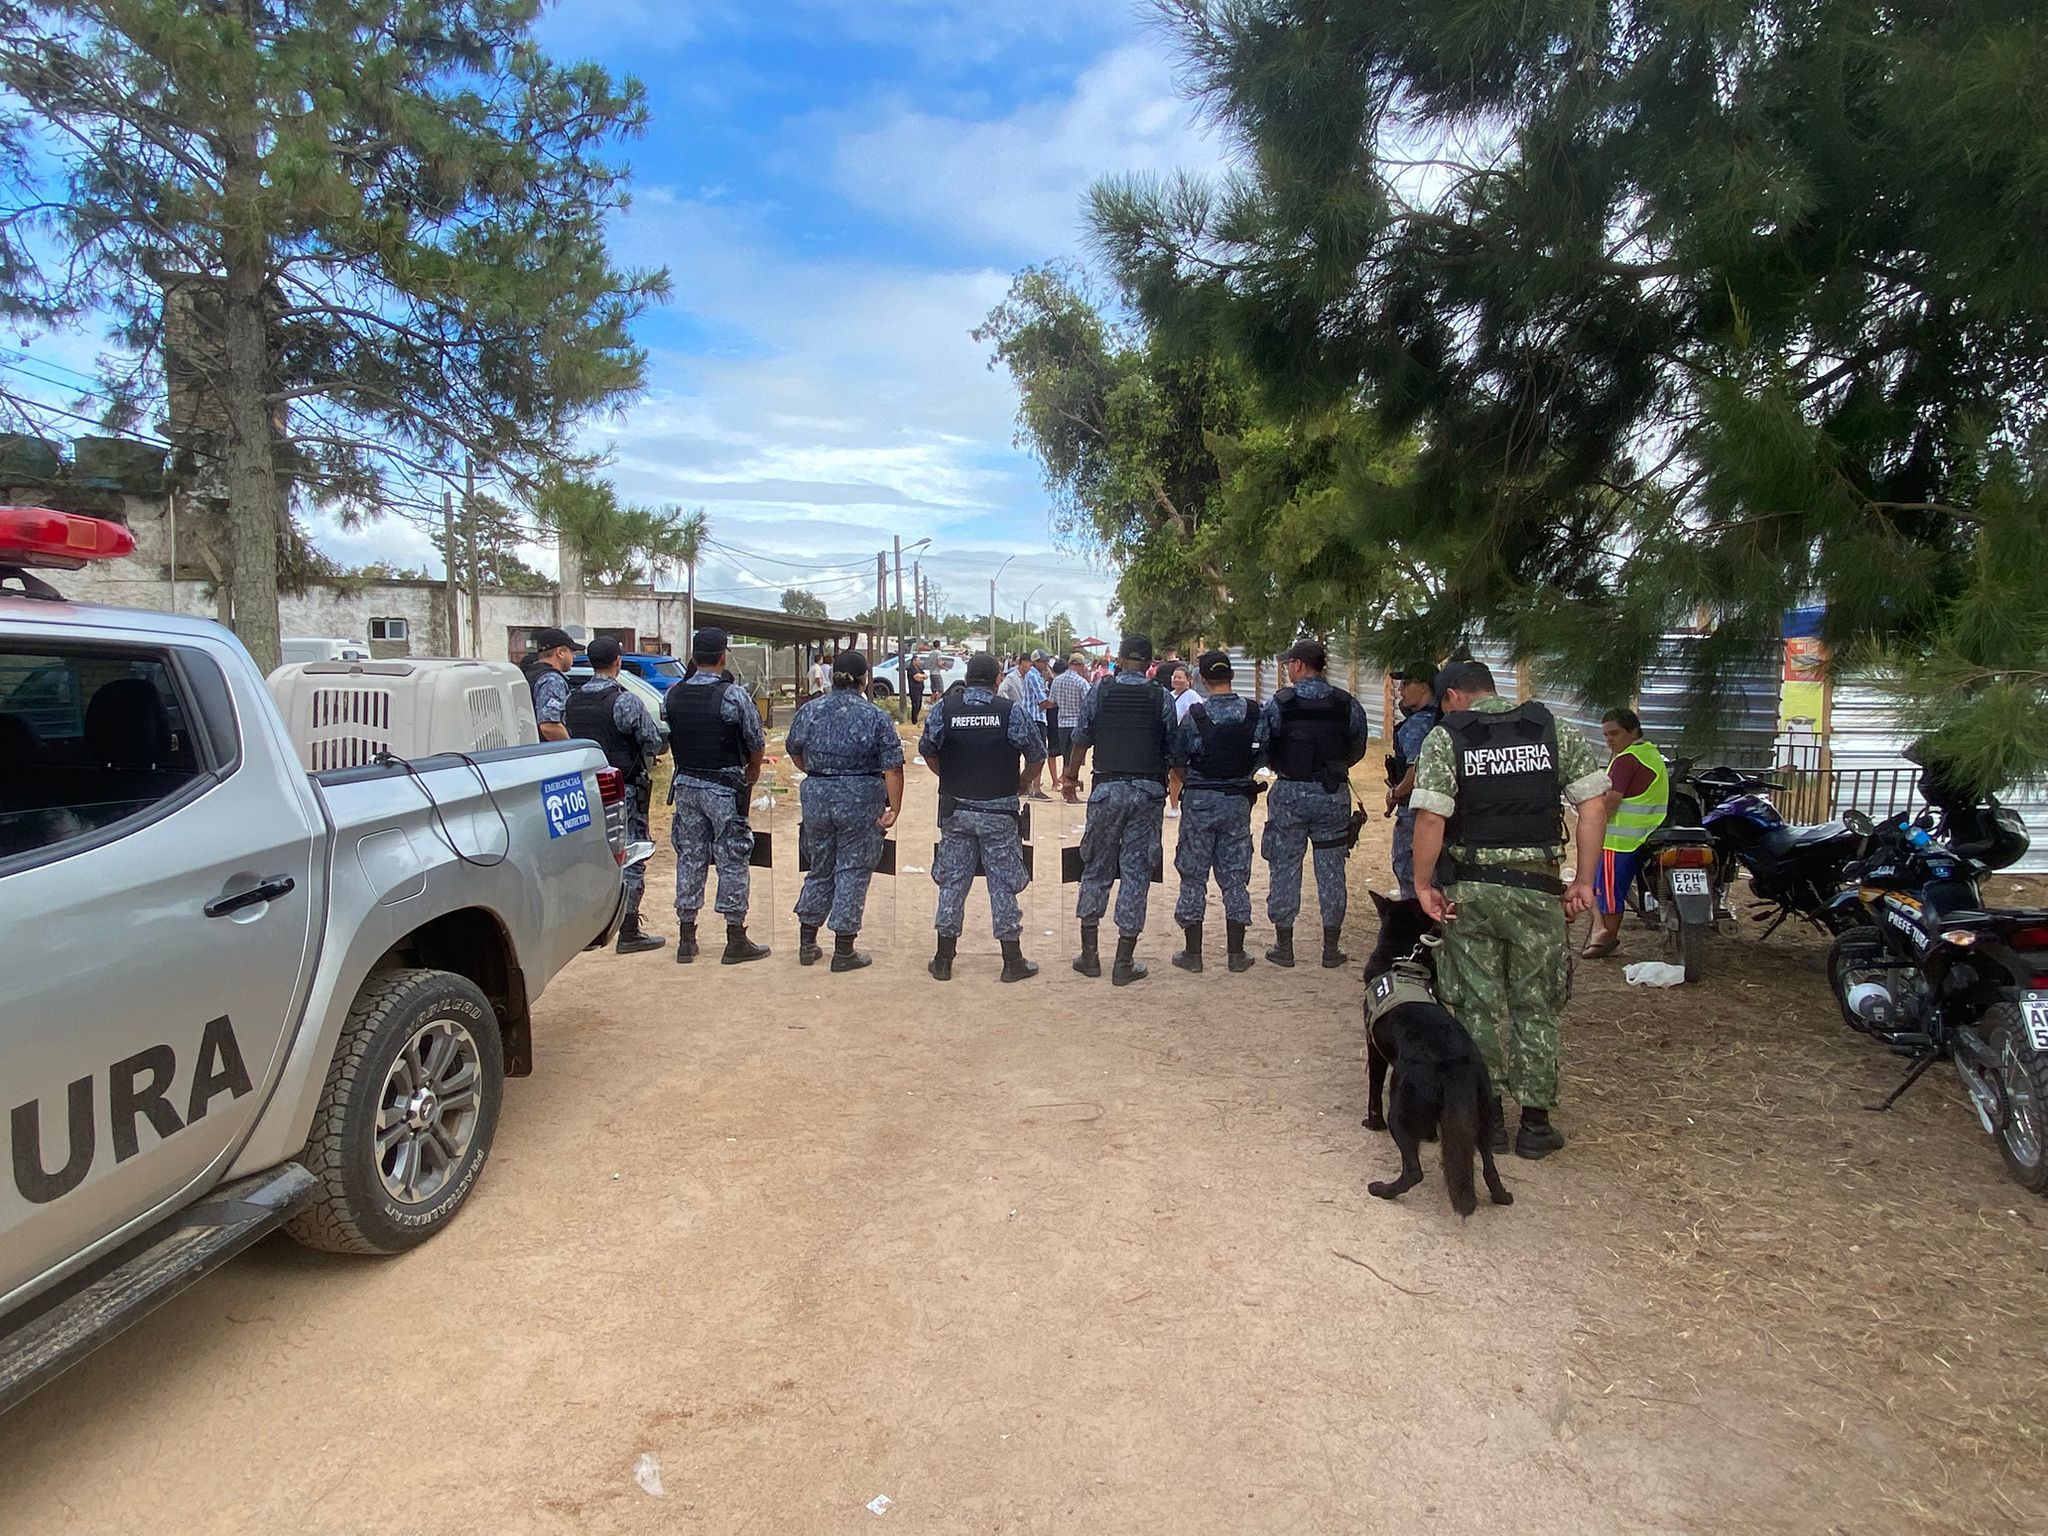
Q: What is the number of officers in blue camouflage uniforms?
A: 9